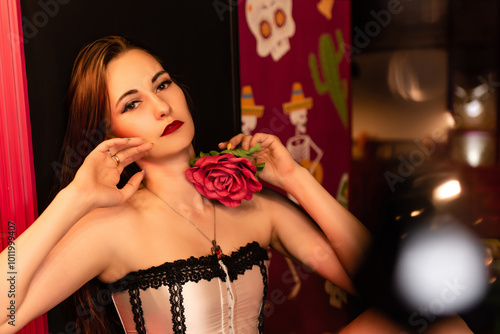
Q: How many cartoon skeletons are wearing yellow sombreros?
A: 2